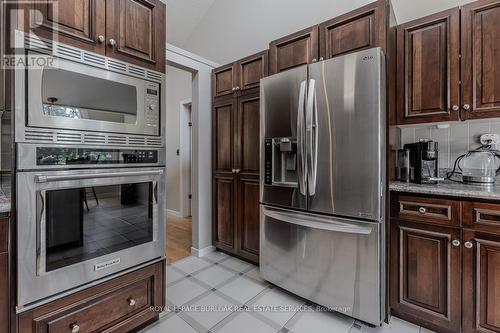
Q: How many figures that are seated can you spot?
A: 0